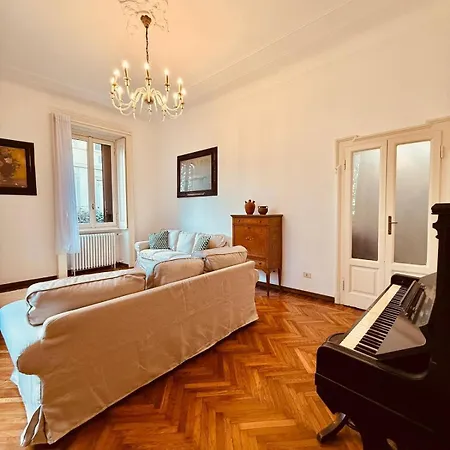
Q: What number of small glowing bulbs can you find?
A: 11